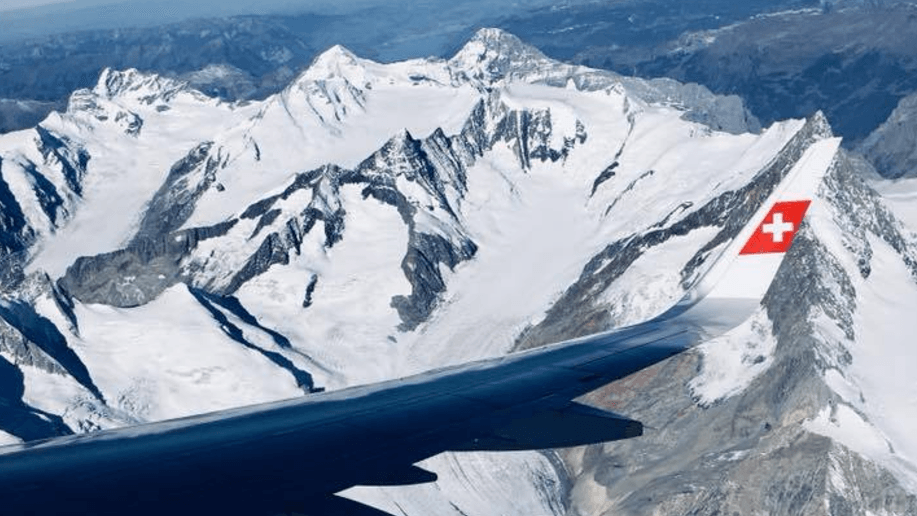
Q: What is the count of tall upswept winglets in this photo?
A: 1